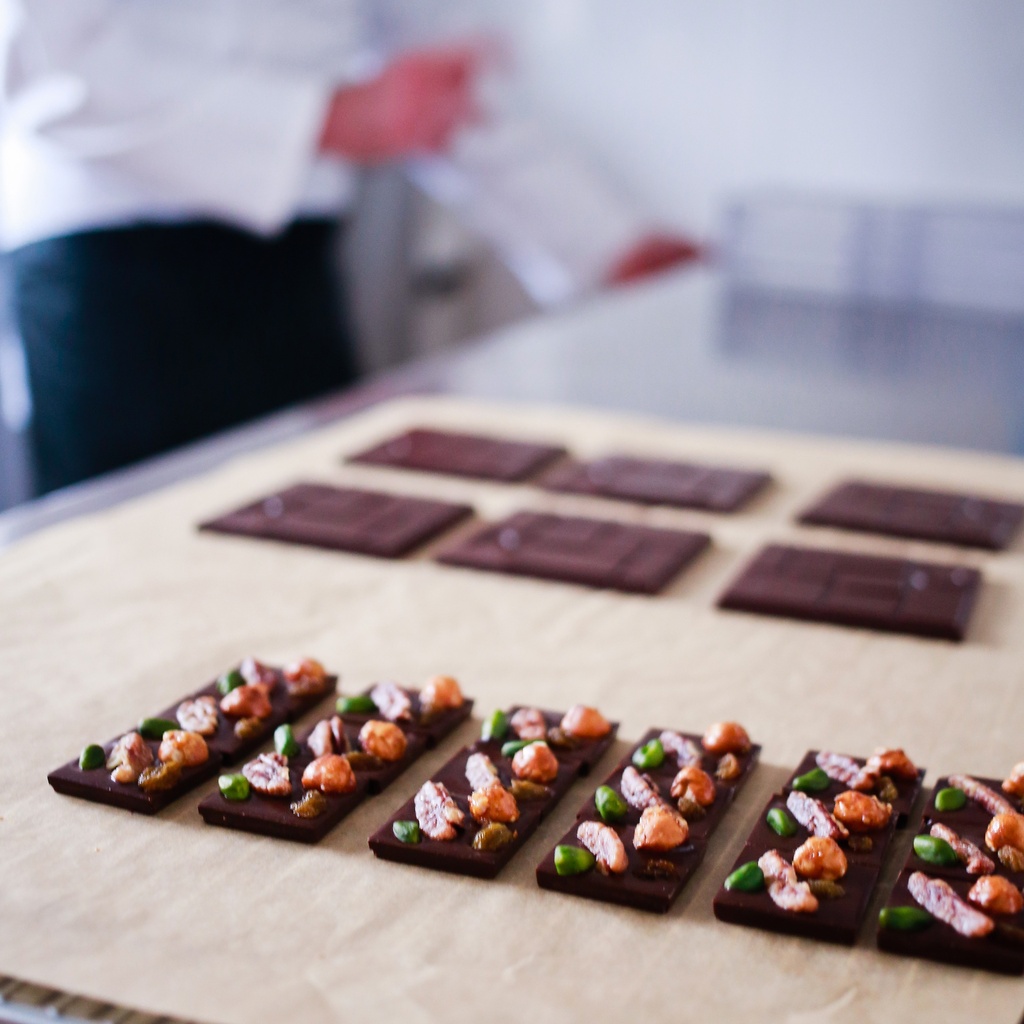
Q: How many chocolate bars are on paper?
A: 12